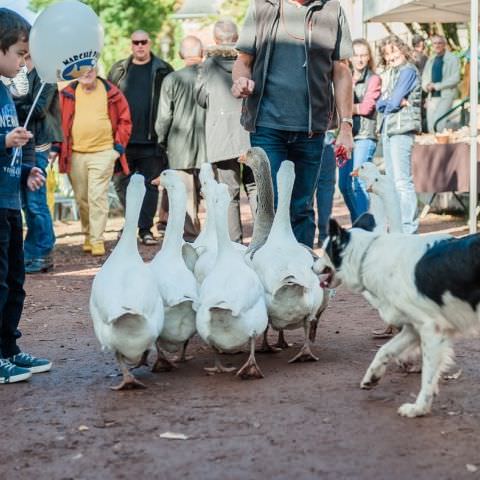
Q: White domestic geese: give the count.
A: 7